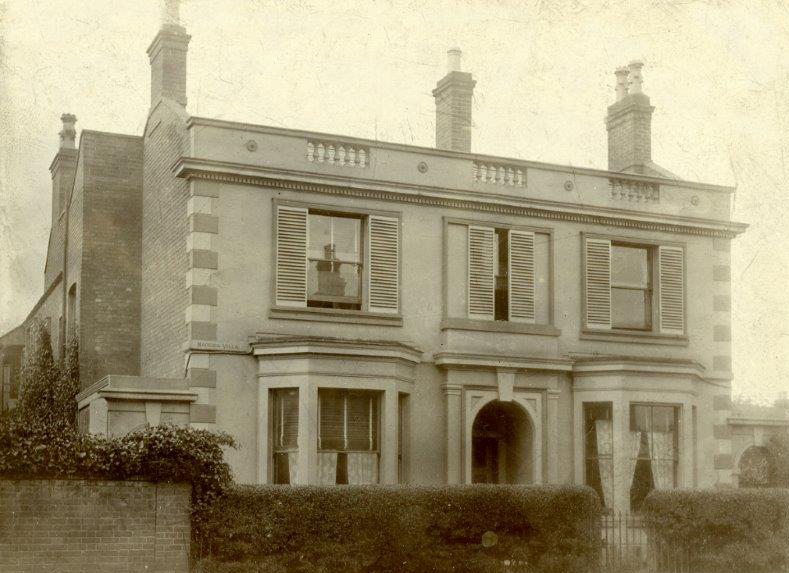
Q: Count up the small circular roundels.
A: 4